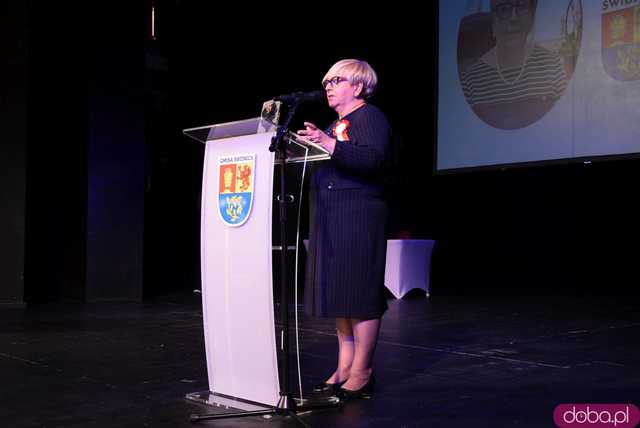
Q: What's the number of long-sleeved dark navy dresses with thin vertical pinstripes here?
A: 1